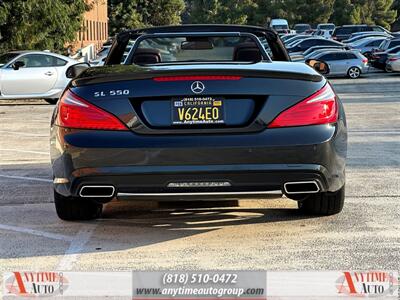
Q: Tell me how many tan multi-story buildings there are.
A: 1